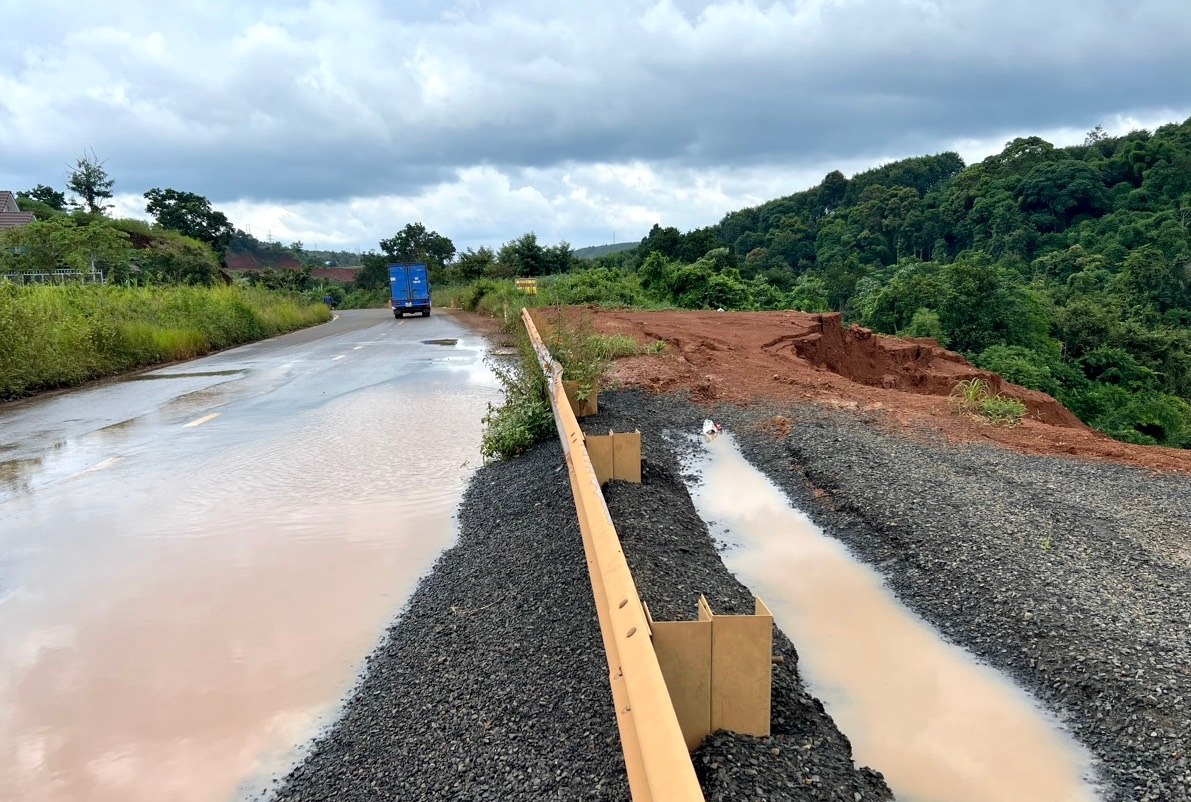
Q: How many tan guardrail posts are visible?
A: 3